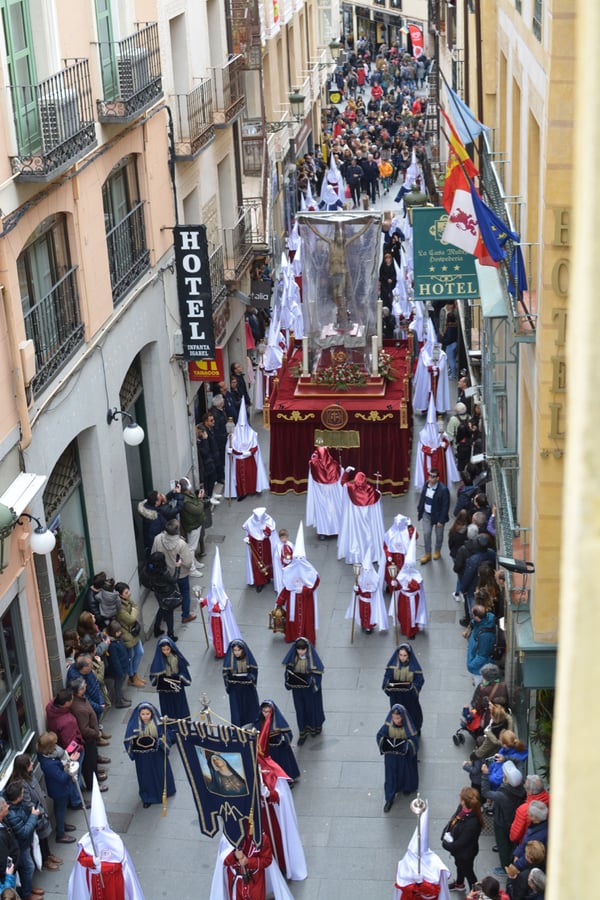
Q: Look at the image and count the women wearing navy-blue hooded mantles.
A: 7